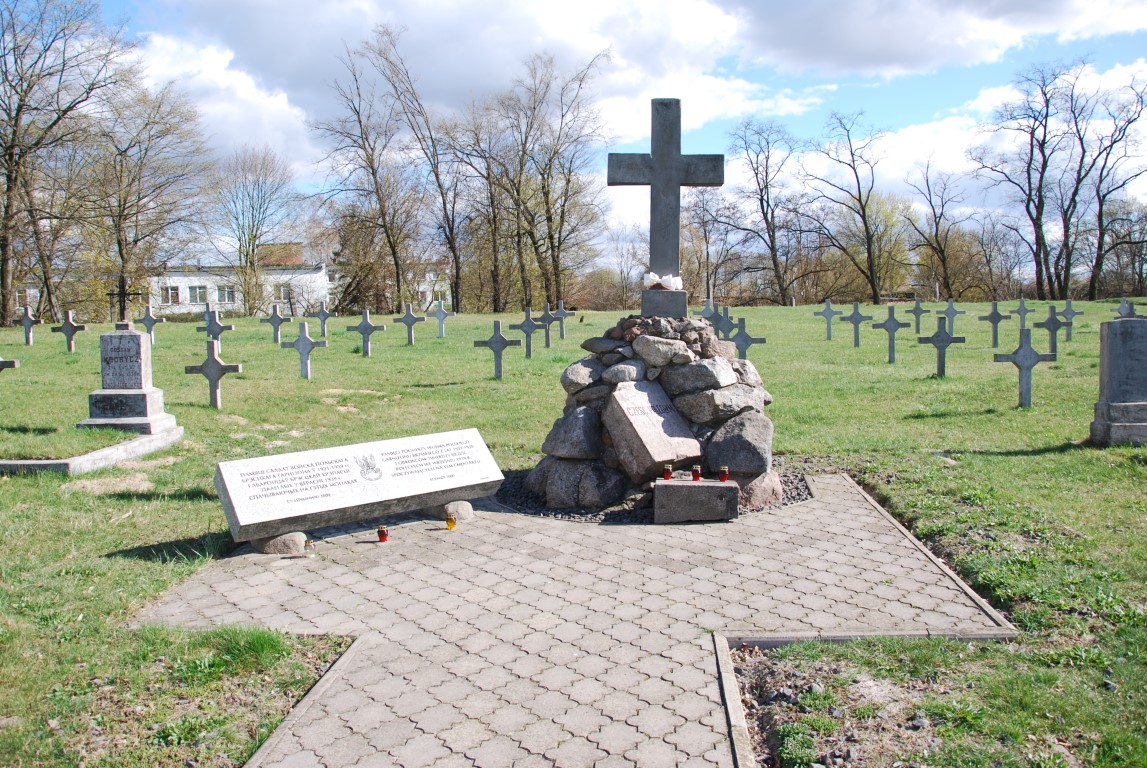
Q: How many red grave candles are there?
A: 4